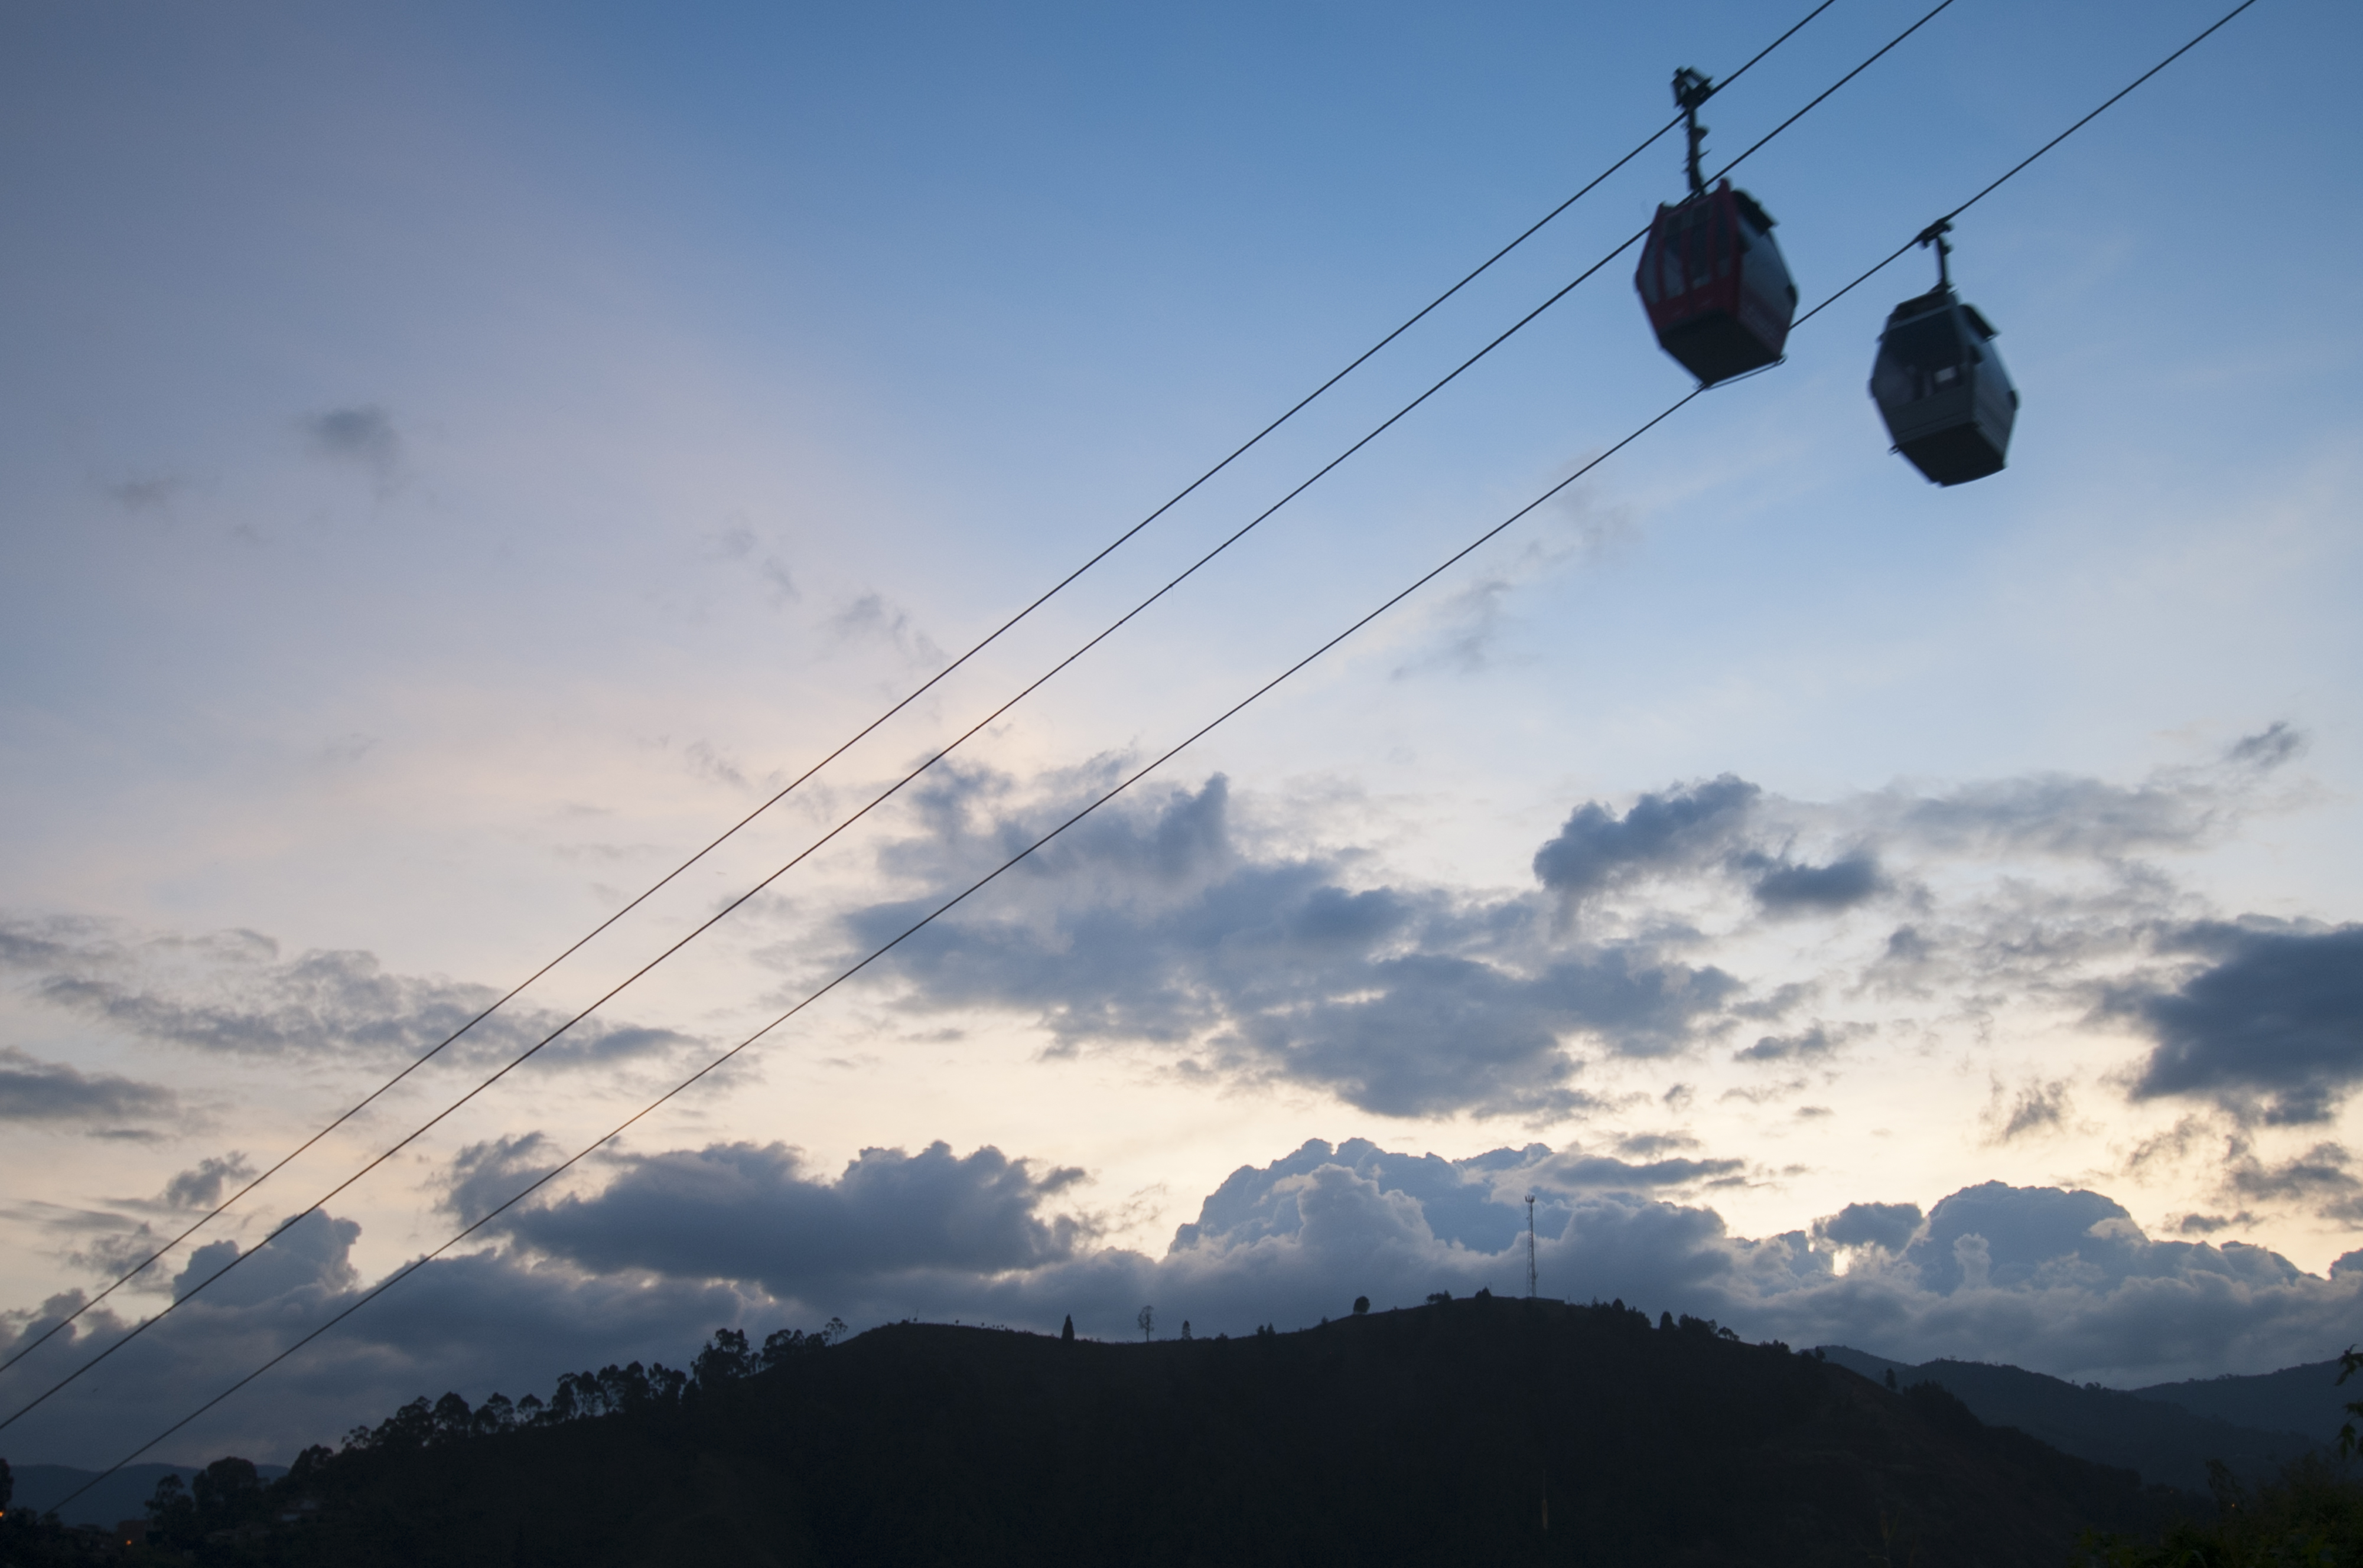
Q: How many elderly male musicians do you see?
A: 0